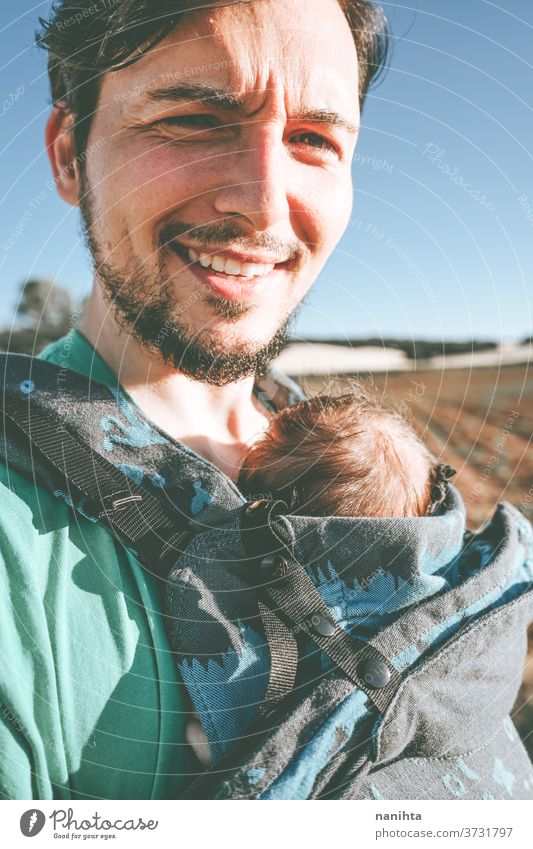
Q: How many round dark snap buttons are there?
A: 3